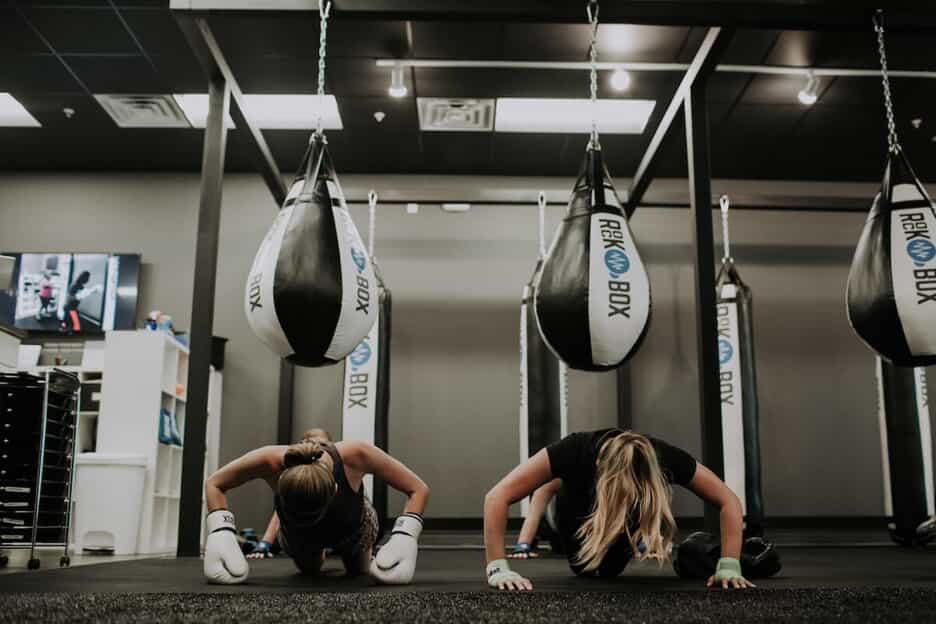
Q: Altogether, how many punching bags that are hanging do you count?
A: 7